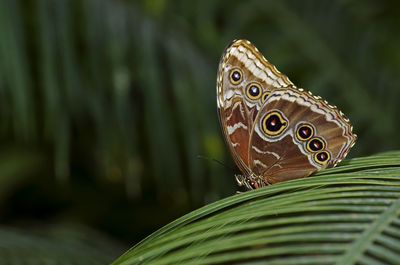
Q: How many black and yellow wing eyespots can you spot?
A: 7